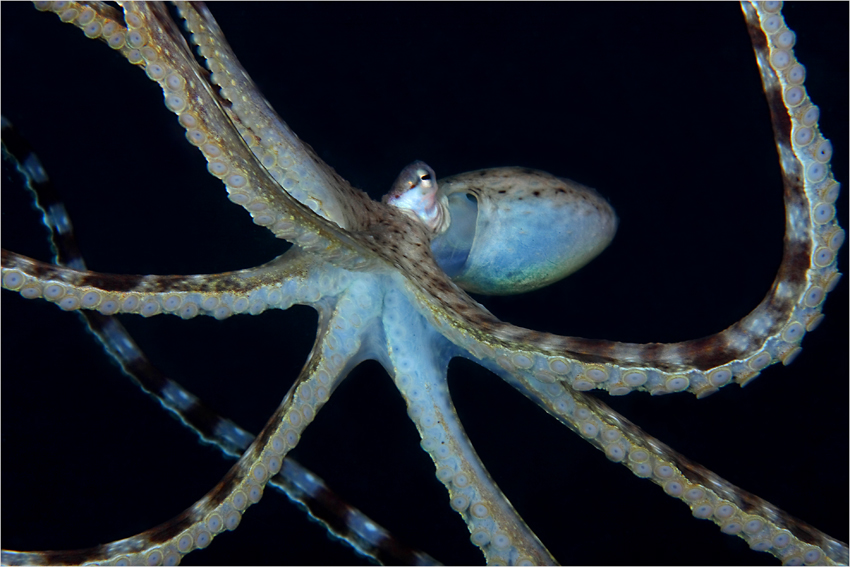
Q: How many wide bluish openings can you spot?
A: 1